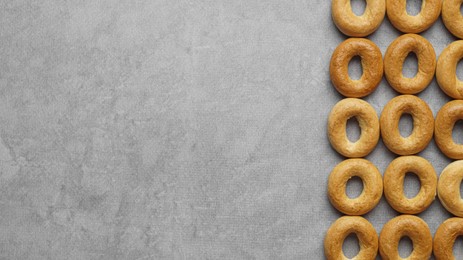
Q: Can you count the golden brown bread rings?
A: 15